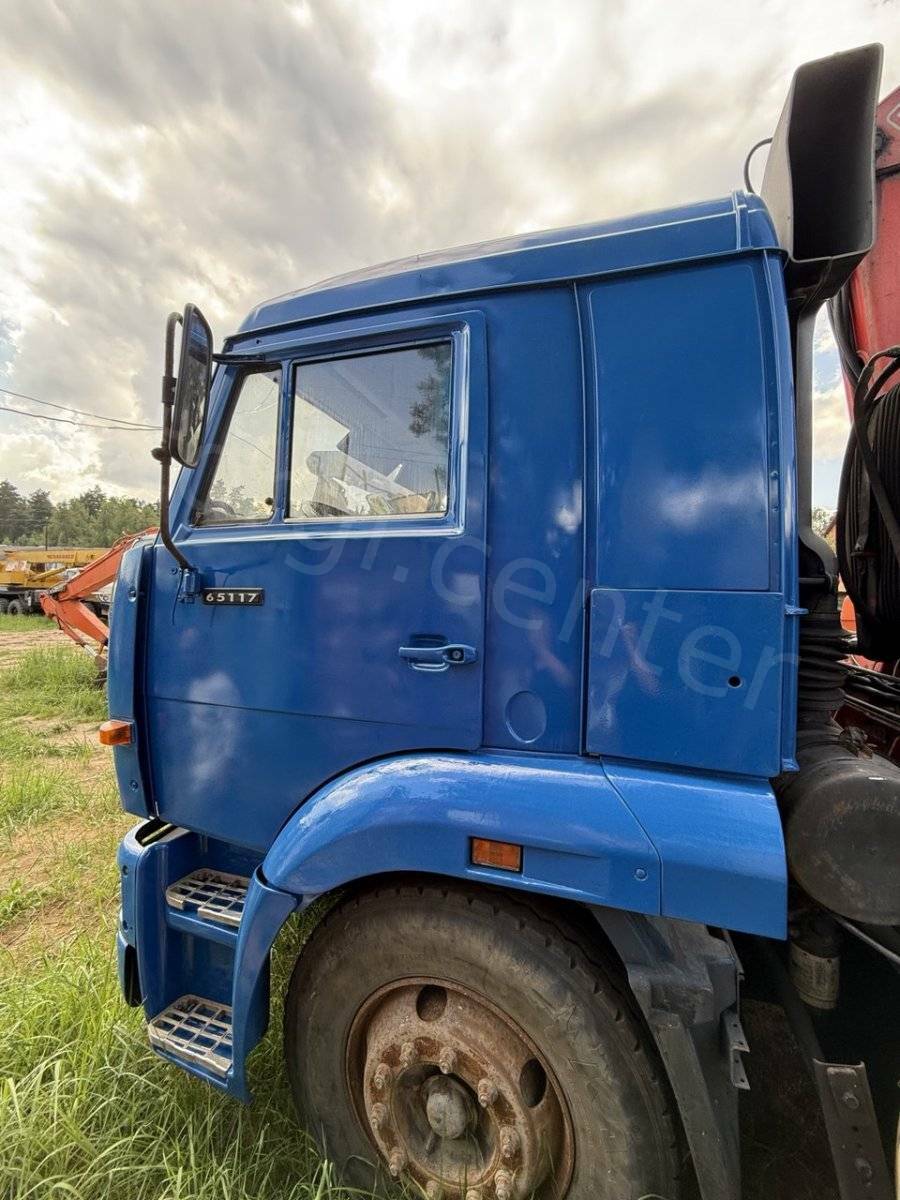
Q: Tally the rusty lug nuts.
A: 10